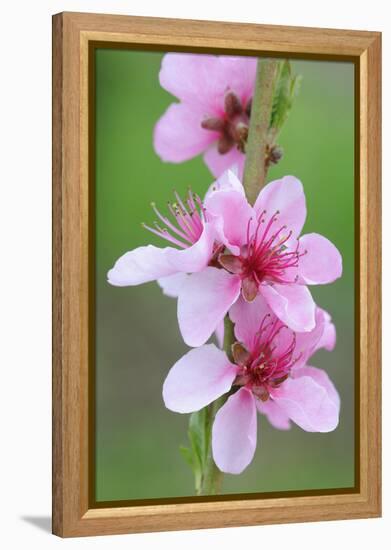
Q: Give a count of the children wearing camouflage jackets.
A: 0